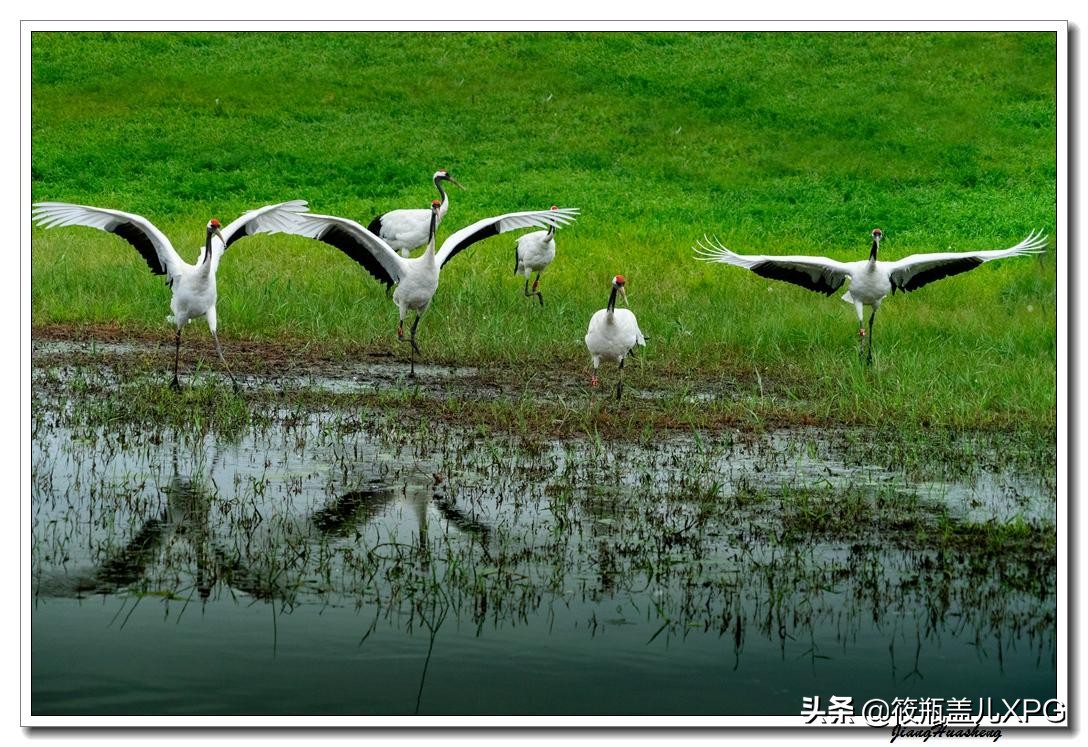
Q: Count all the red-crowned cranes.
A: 6